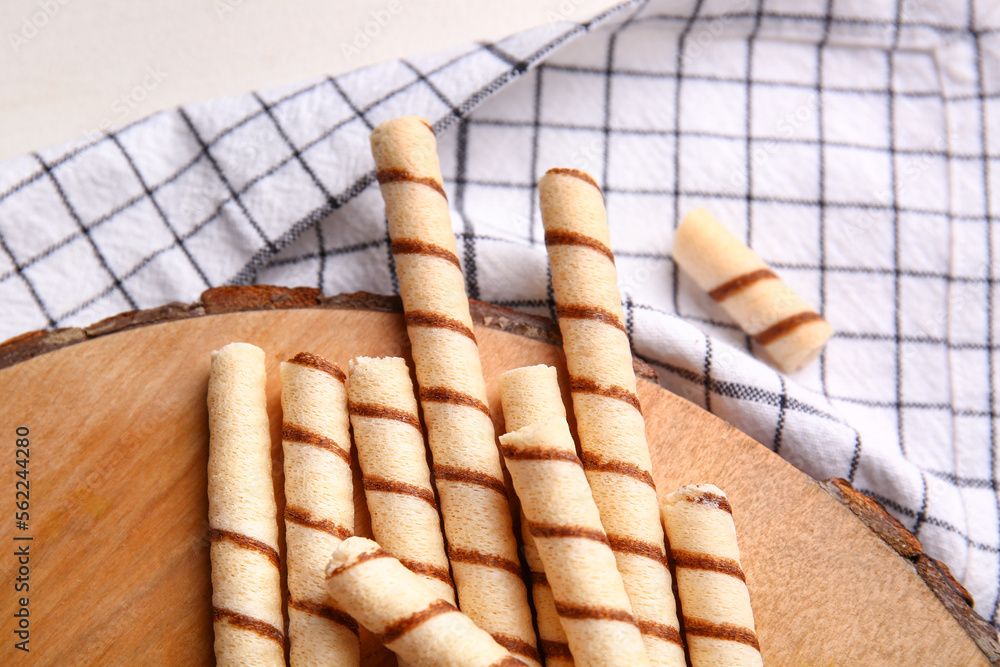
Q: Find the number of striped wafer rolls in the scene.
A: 10